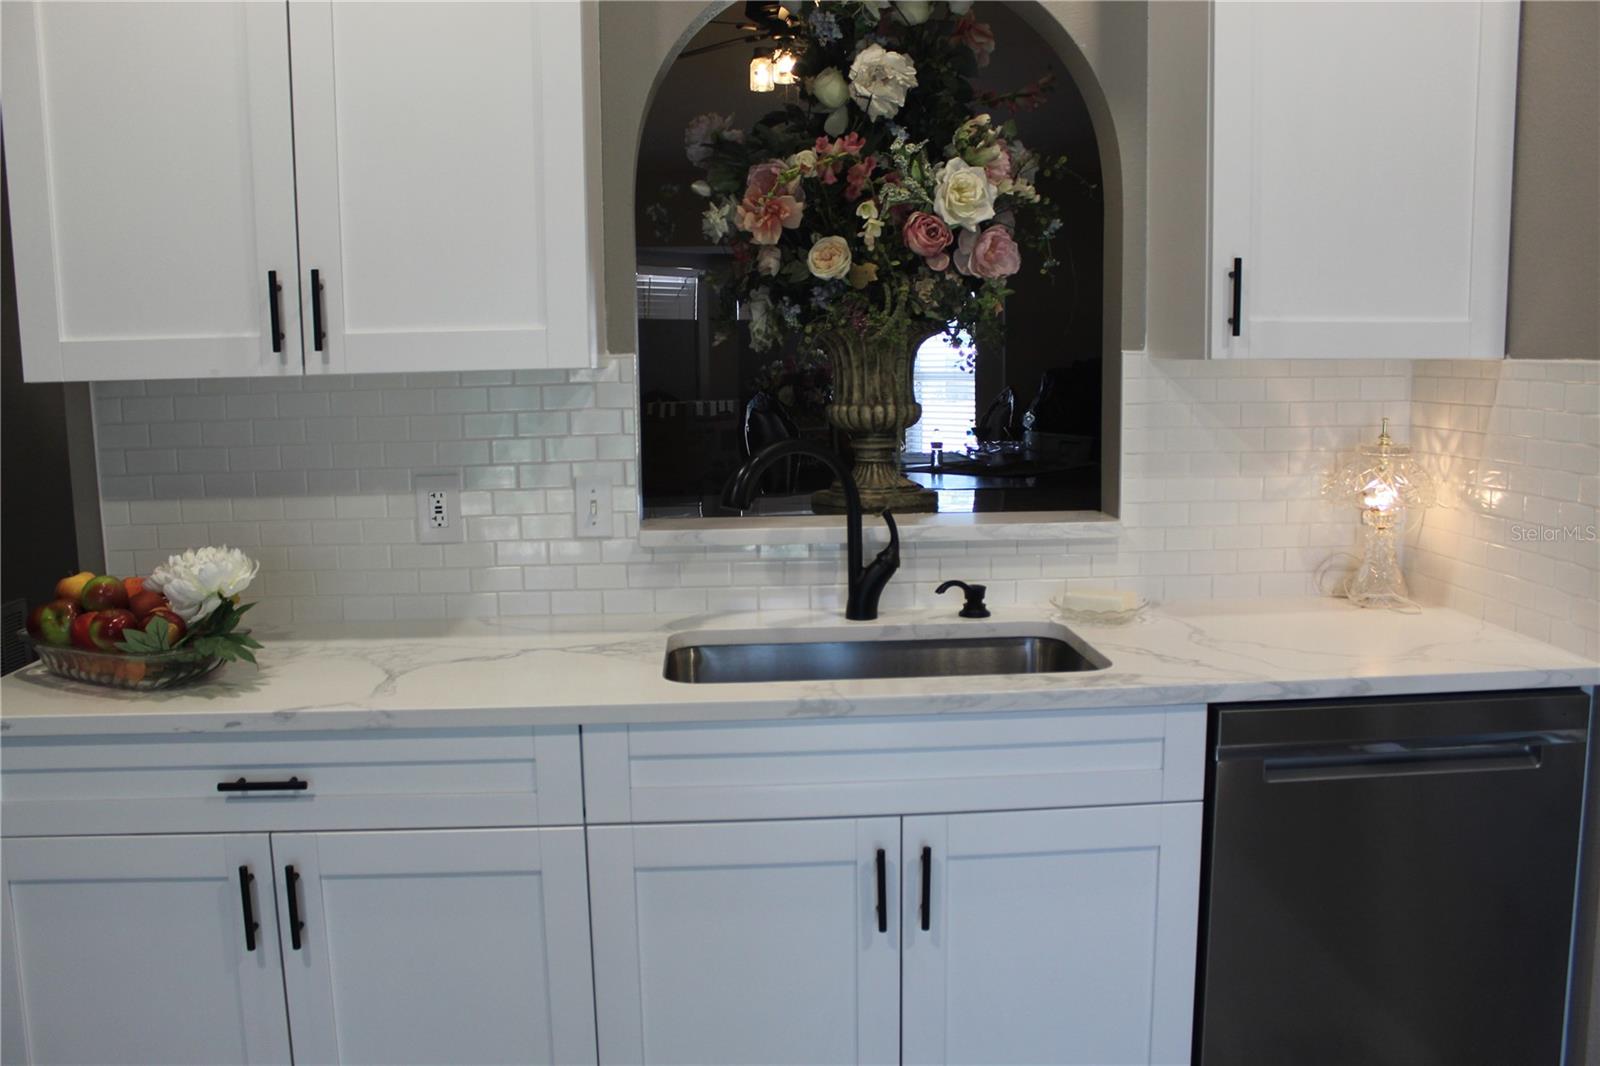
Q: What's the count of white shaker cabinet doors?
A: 7